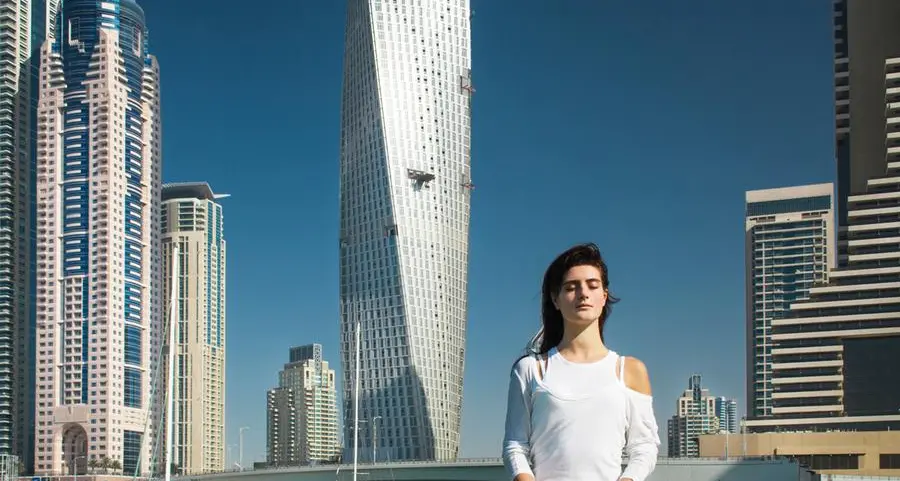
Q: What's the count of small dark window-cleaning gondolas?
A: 1